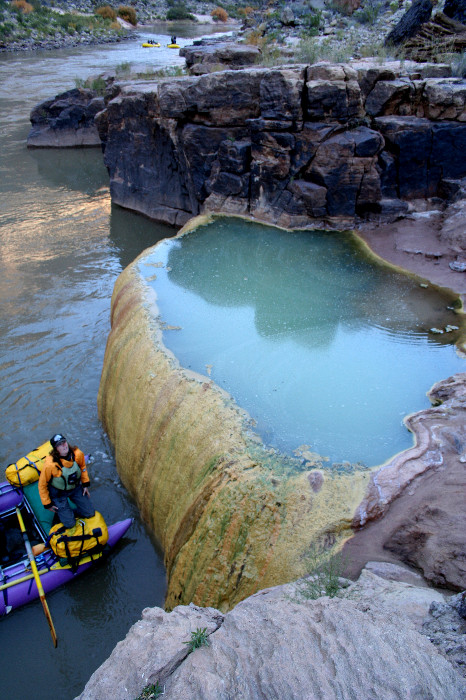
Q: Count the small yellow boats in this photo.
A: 2